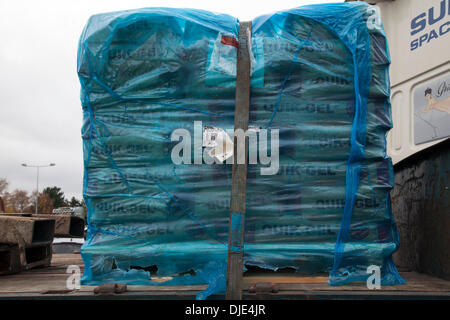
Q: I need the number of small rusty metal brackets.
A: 2